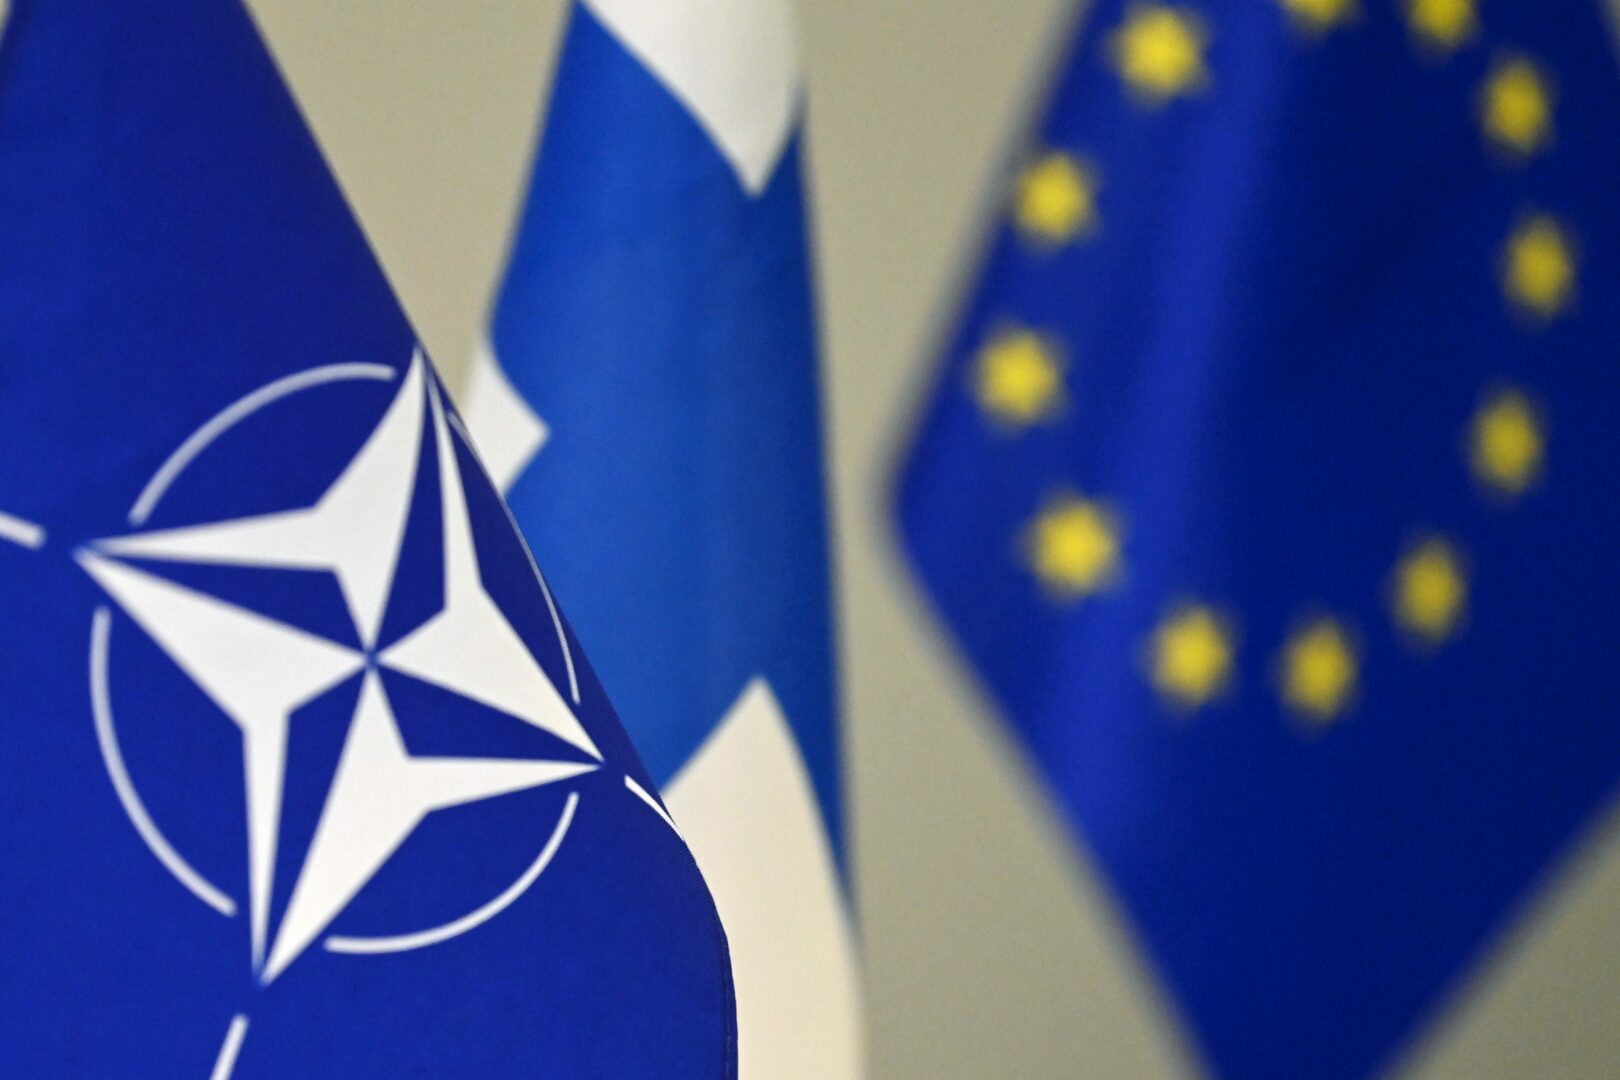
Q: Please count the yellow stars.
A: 12